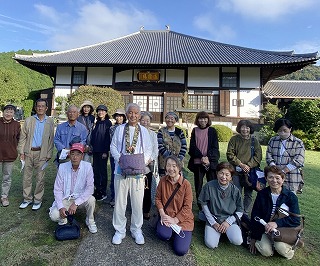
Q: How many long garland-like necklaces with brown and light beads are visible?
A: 1